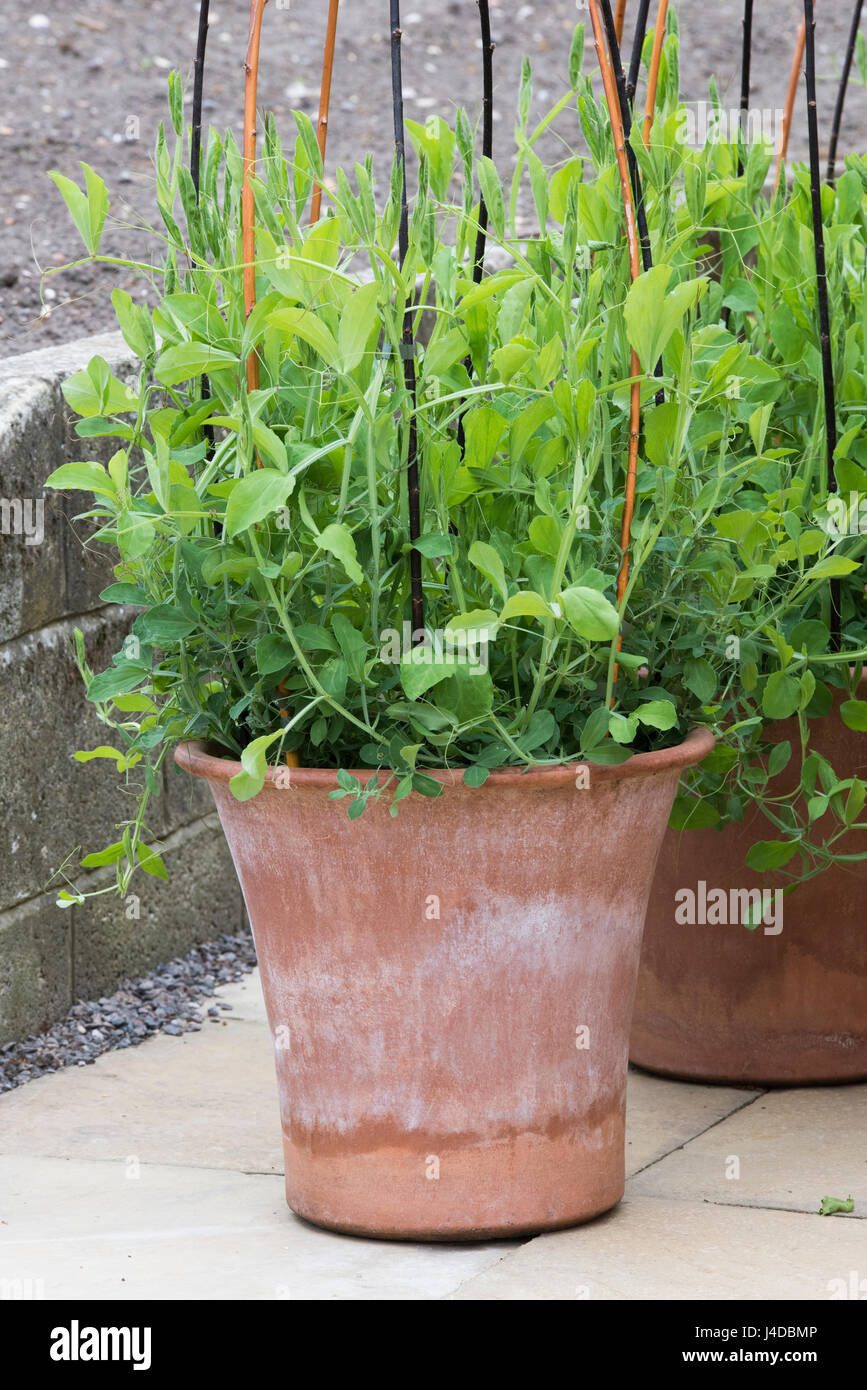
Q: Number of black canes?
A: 8